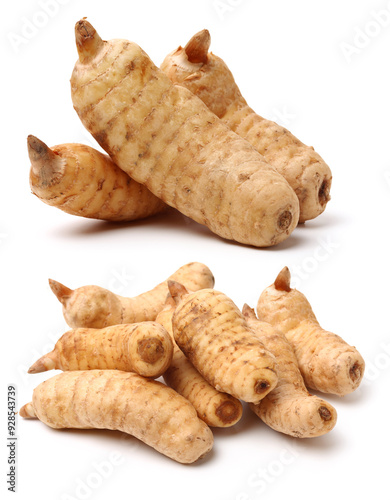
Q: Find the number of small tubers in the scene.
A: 7